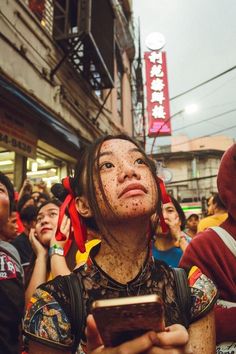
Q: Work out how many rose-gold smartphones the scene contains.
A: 1